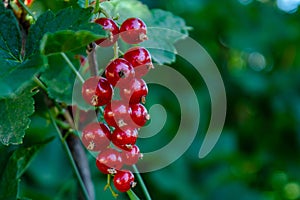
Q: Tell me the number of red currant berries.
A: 13